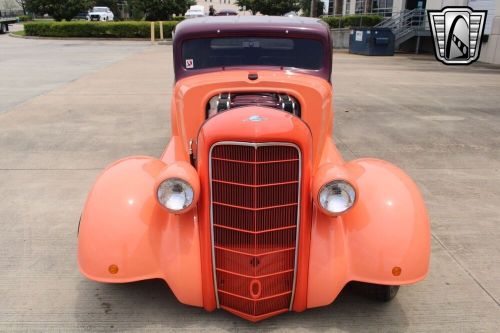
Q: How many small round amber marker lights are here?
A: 2